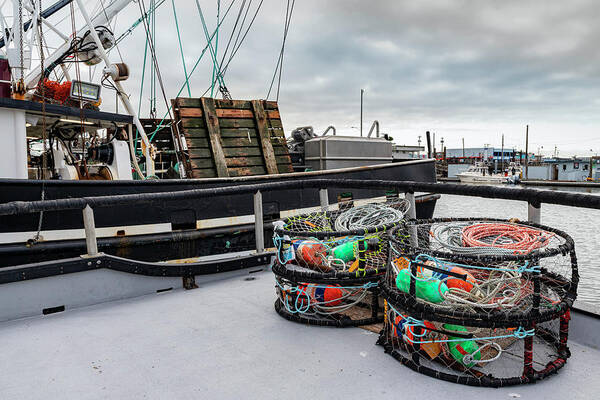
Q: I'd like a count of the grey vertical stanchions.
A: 5